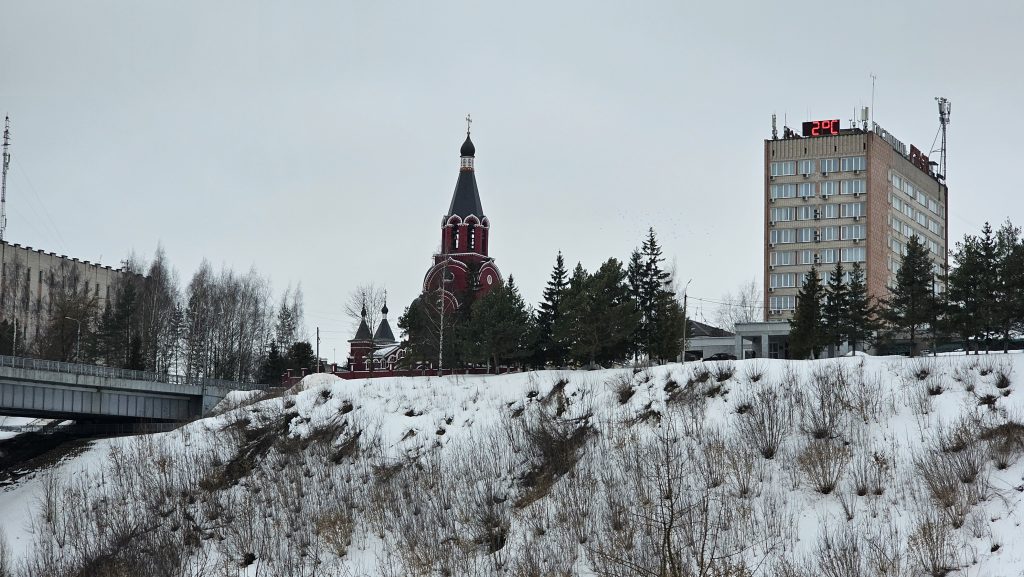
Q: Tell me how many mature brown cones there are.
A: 0